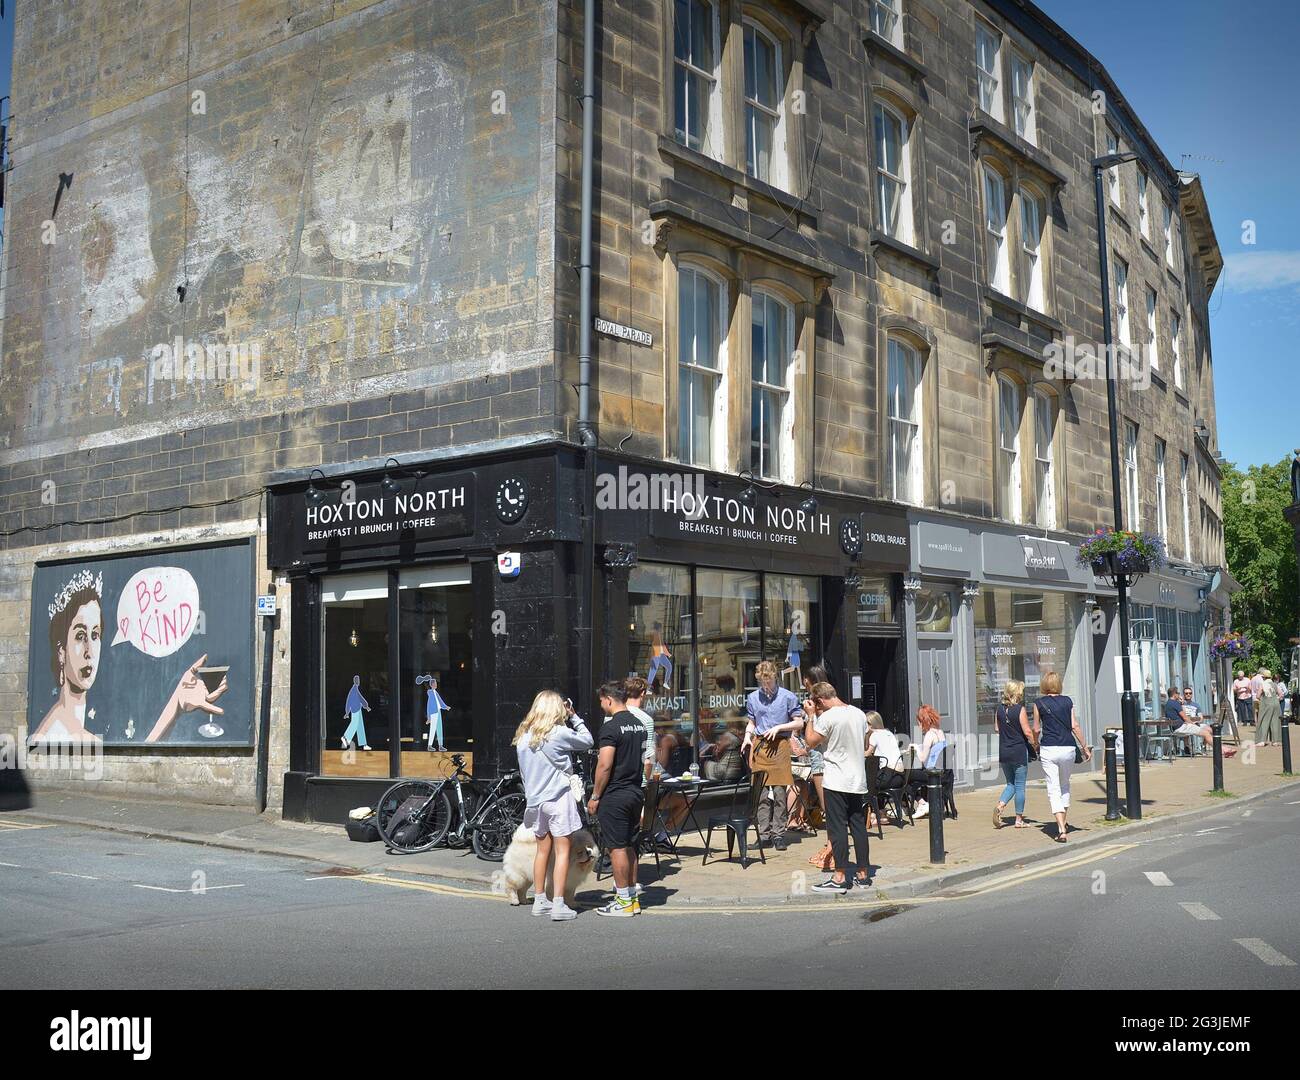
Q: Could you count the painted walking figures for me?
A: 4